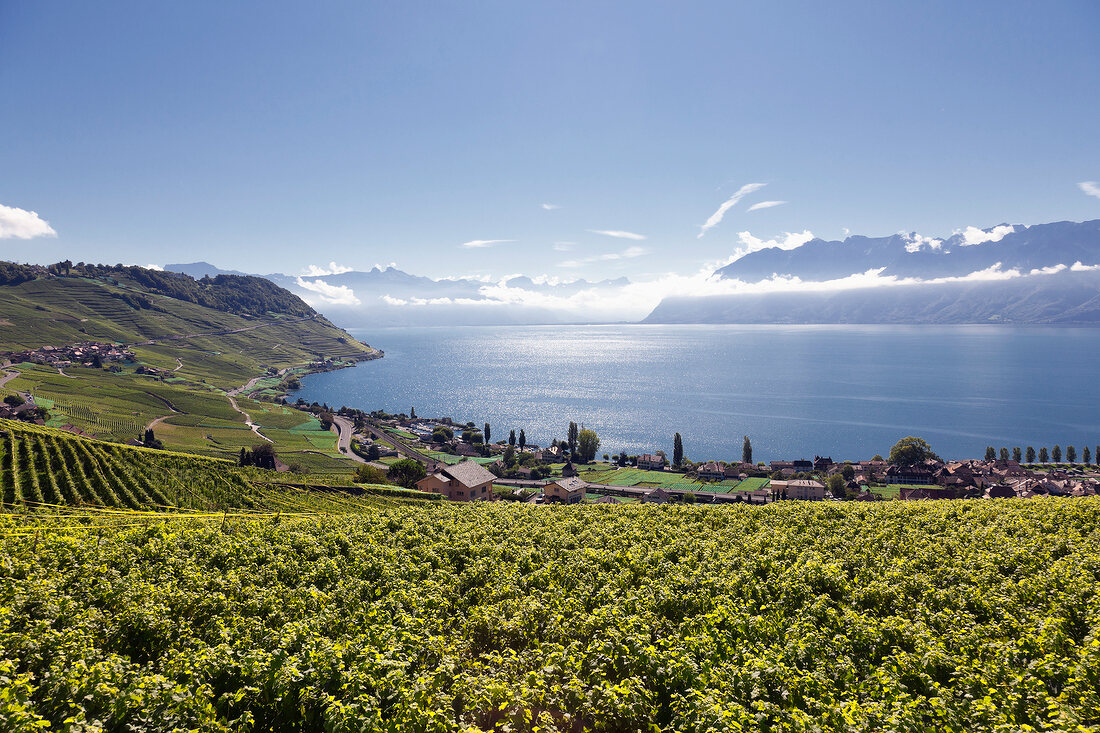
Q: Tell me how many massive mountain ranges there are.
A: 2